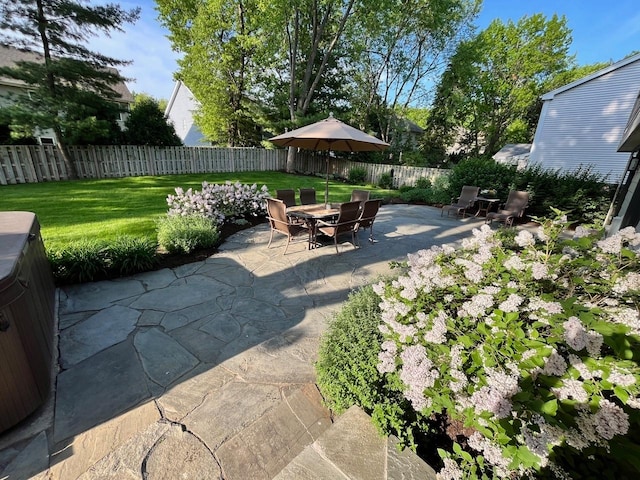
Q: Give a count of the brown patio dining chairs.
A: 6